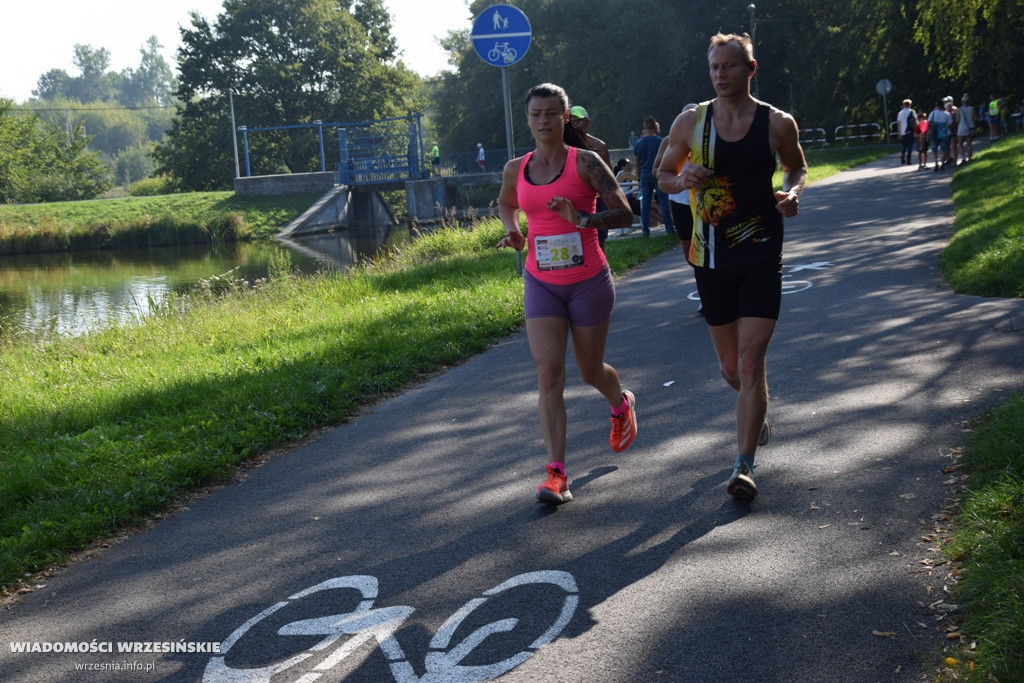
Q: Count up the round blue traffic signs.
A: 1